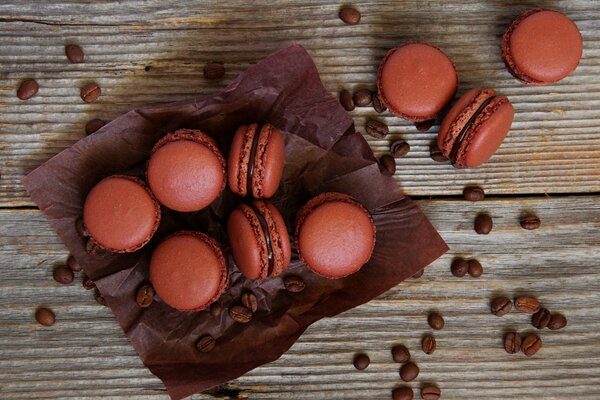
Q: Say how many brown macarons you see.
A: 9